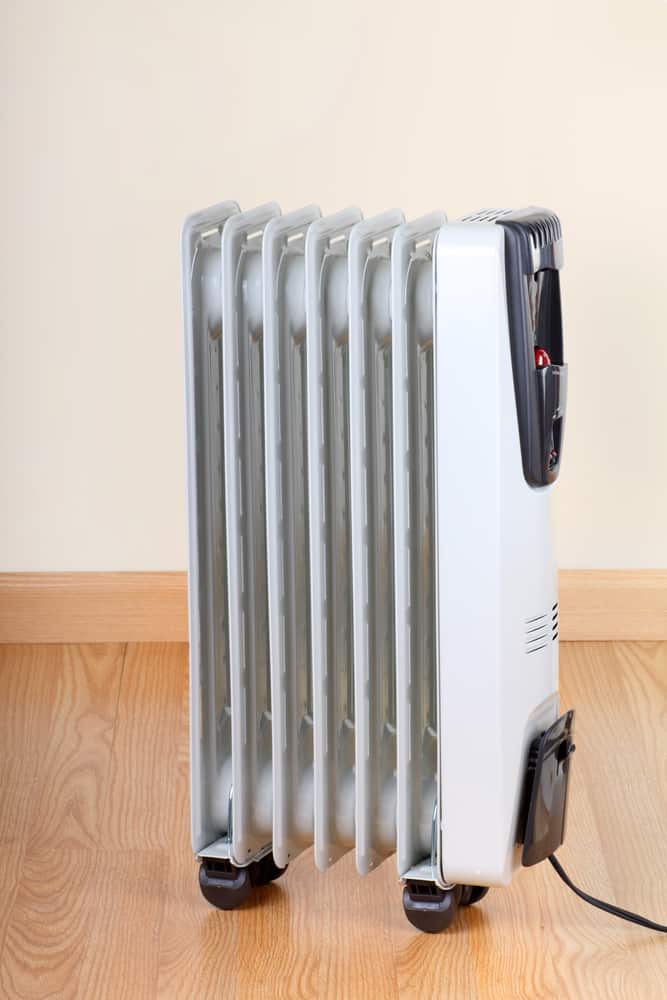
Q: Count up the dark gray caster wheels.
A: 4